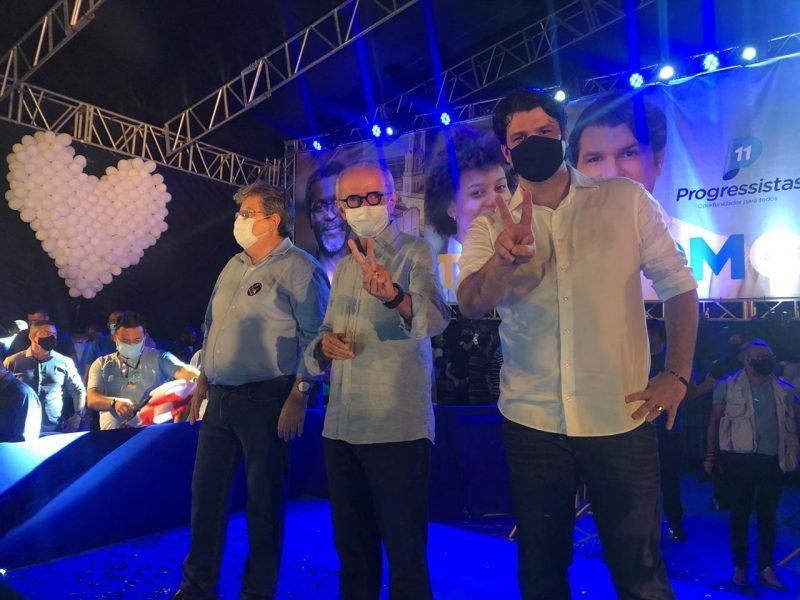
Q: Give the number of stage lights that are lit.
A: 9